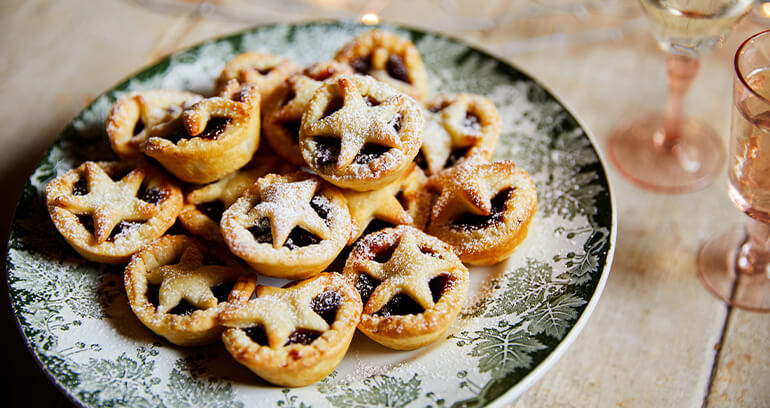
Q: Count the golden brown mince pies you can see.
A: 15